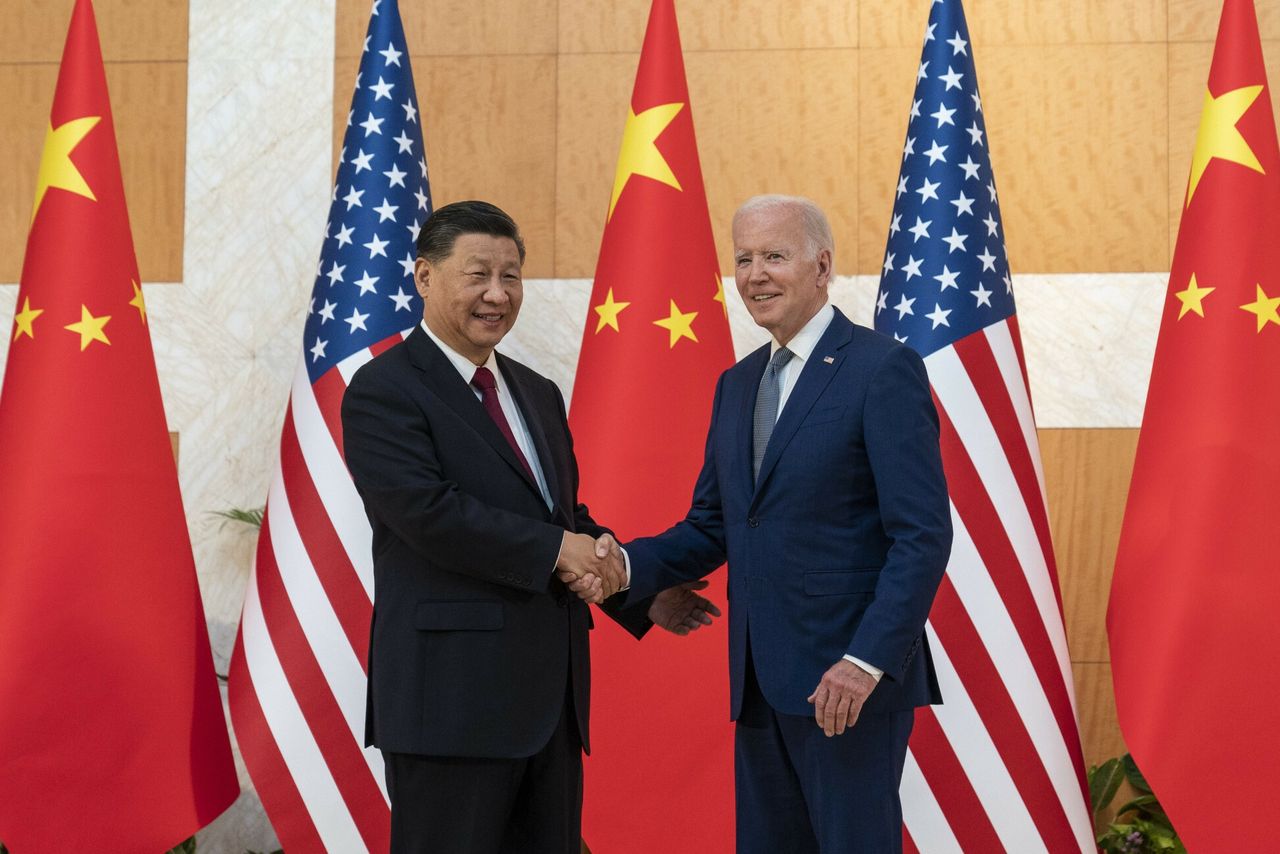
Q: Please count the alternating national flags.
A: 5